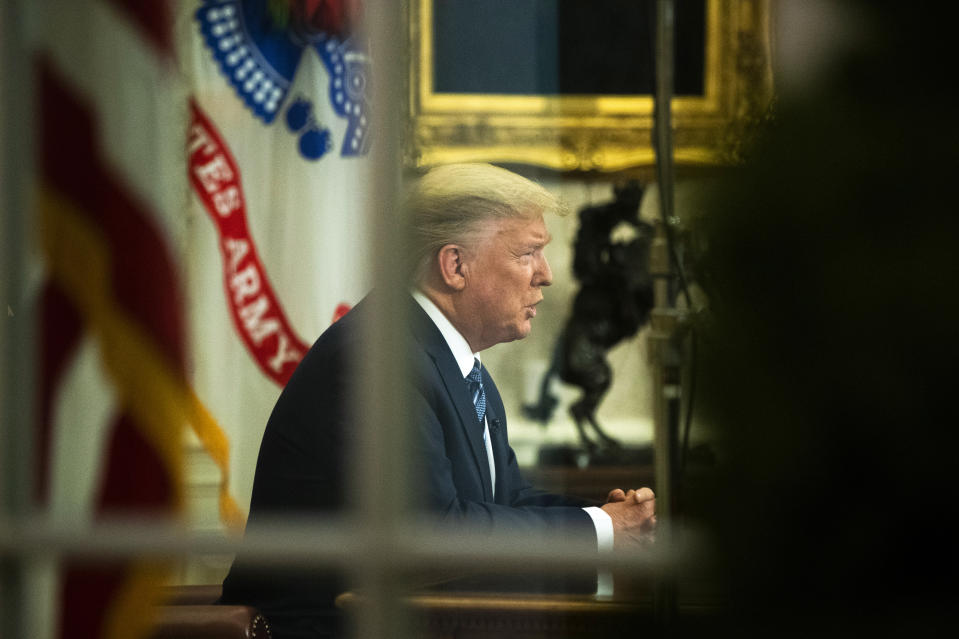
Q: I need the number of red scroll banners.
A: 1